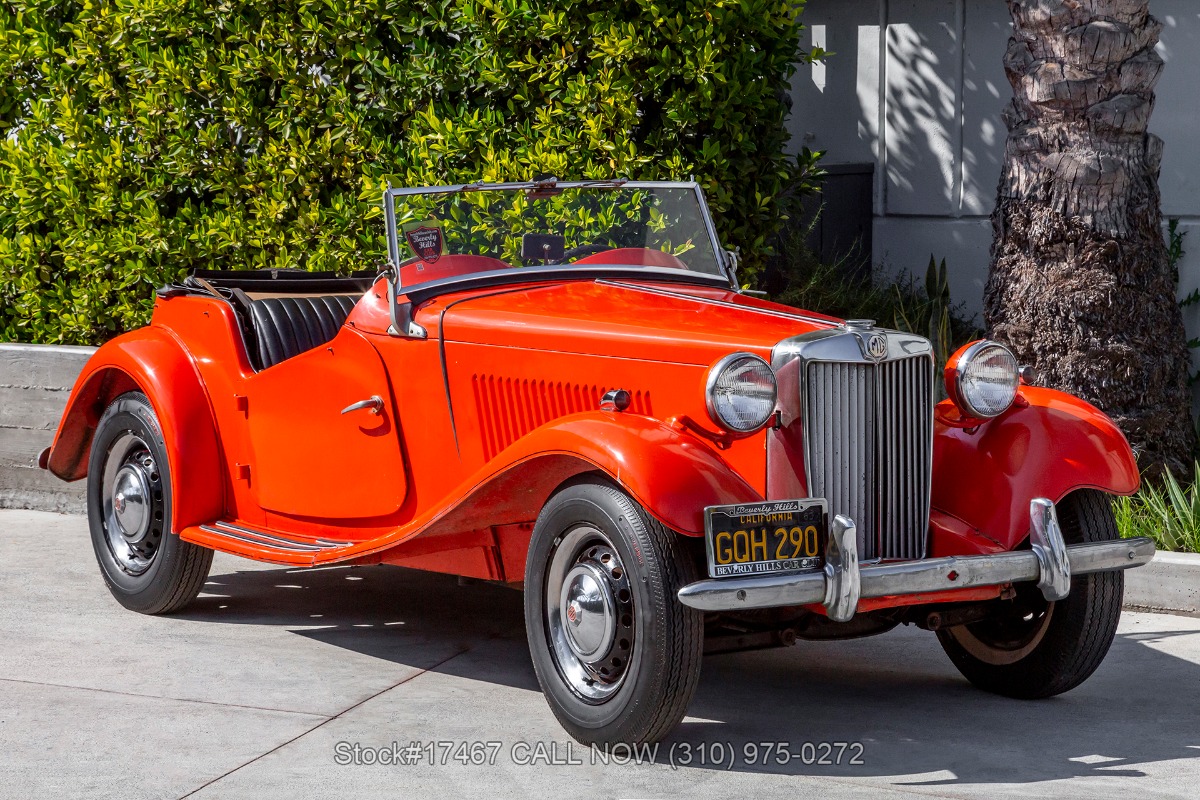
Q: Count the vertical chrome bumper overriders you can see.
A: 2